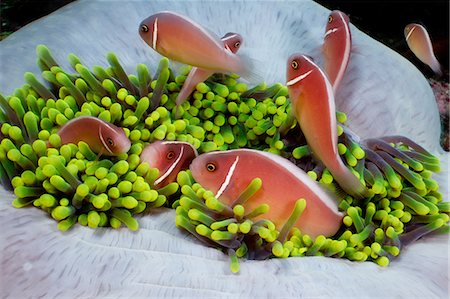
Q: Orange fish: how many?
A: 8